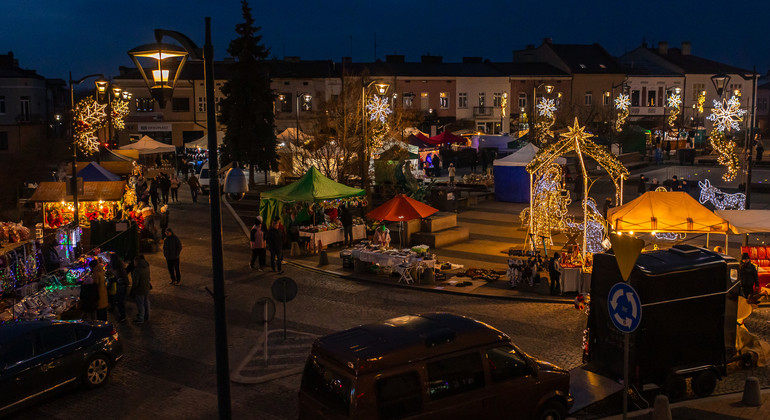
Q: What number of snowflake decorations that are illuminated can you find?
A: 5